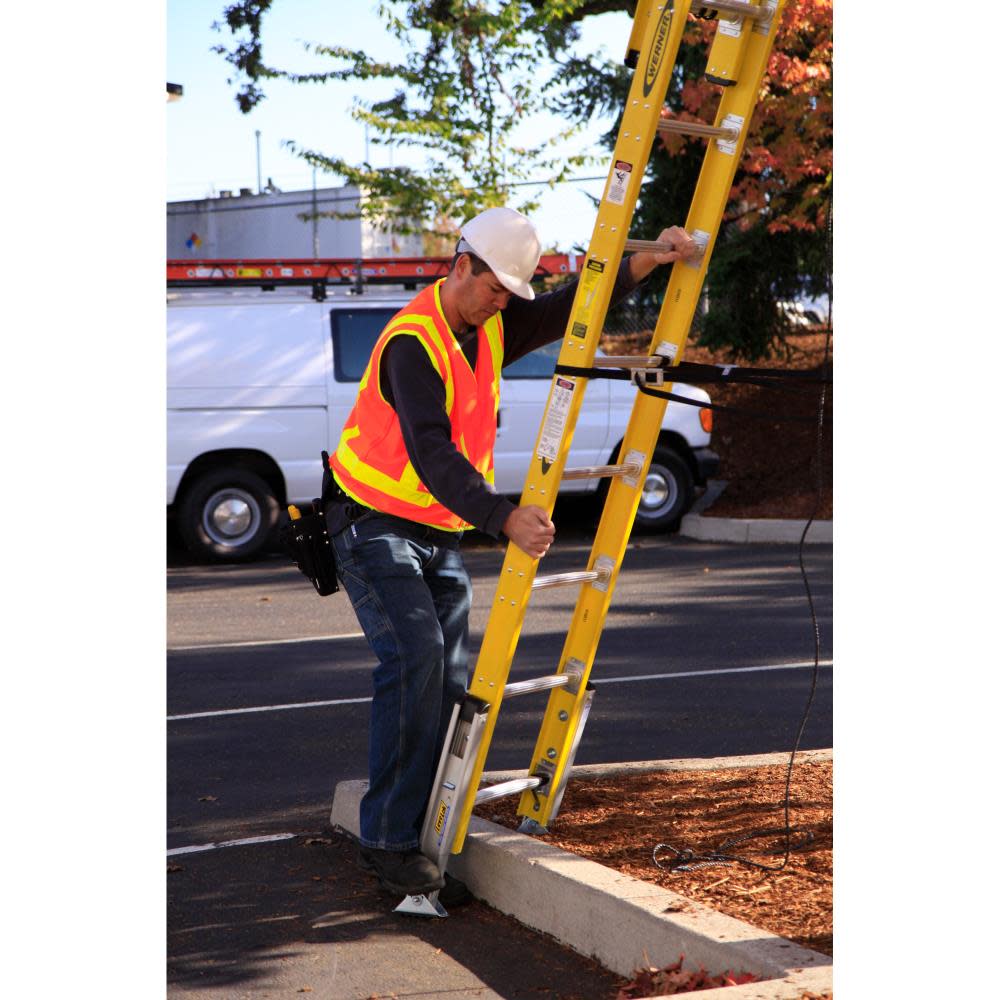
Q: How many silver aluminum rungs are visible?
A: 8